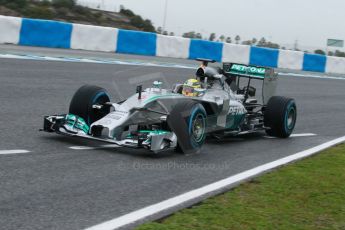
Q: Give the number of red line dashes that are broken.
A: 0